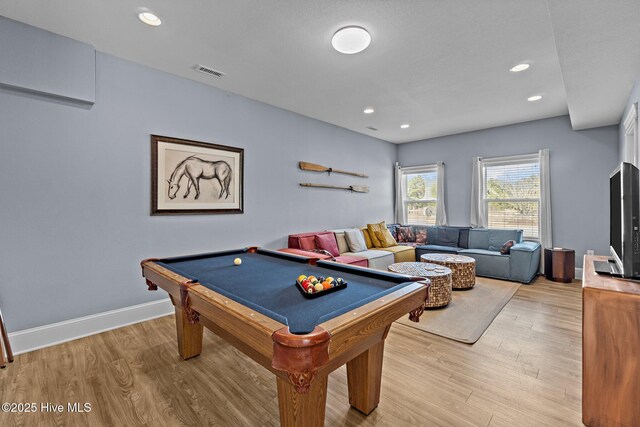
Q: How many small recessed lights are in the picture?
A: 5